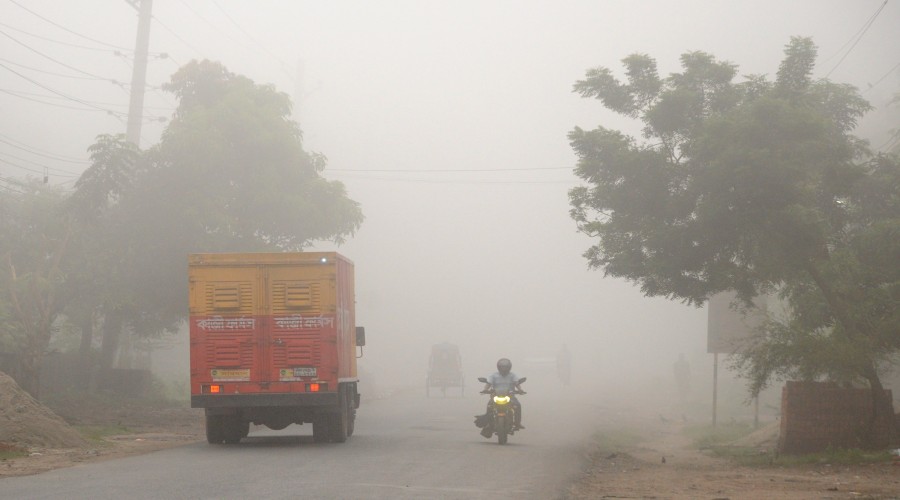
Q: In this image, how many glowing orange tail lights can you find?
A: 2